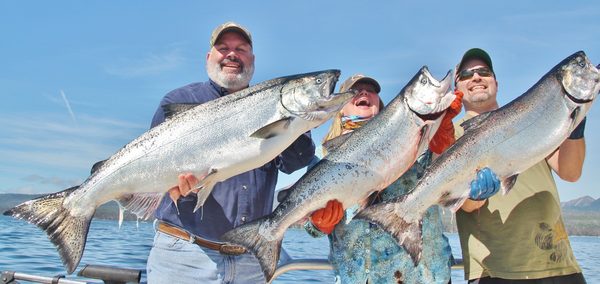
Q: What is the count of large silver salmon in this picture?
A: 3